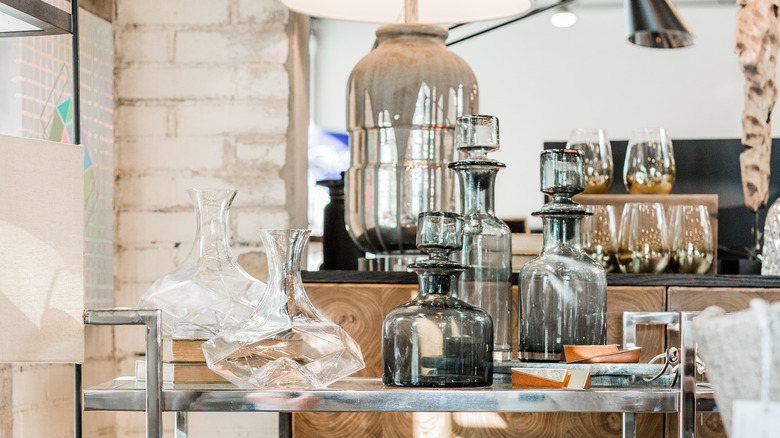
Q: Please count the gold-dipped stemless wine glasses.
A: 5